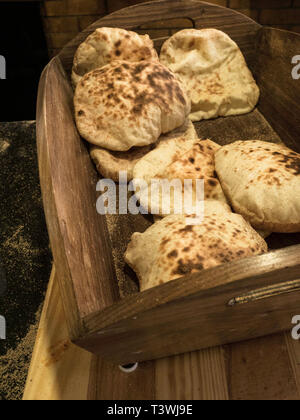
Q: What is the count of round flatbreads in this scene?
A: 7